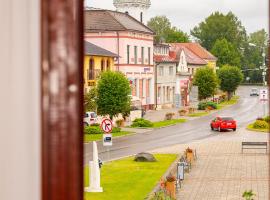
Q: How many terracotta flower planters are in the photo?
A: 2